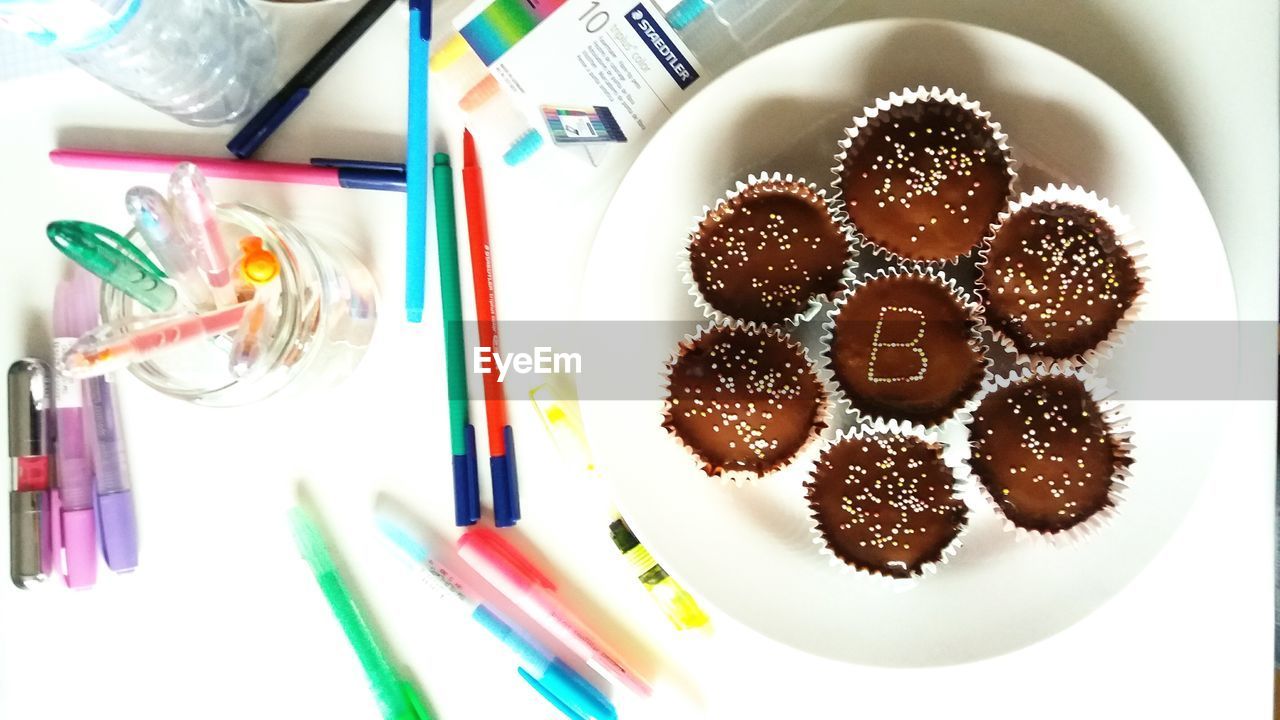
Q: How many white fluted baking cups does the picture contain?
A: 7